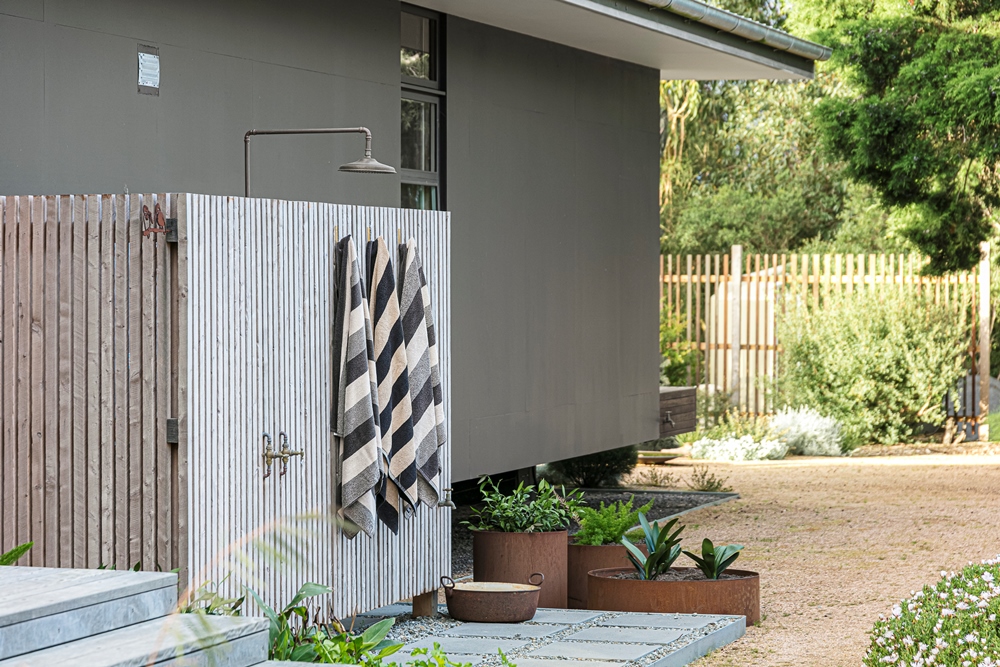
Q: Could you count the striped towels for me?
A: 3